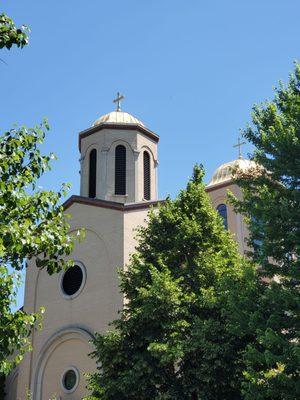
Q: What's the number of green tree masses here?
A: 3